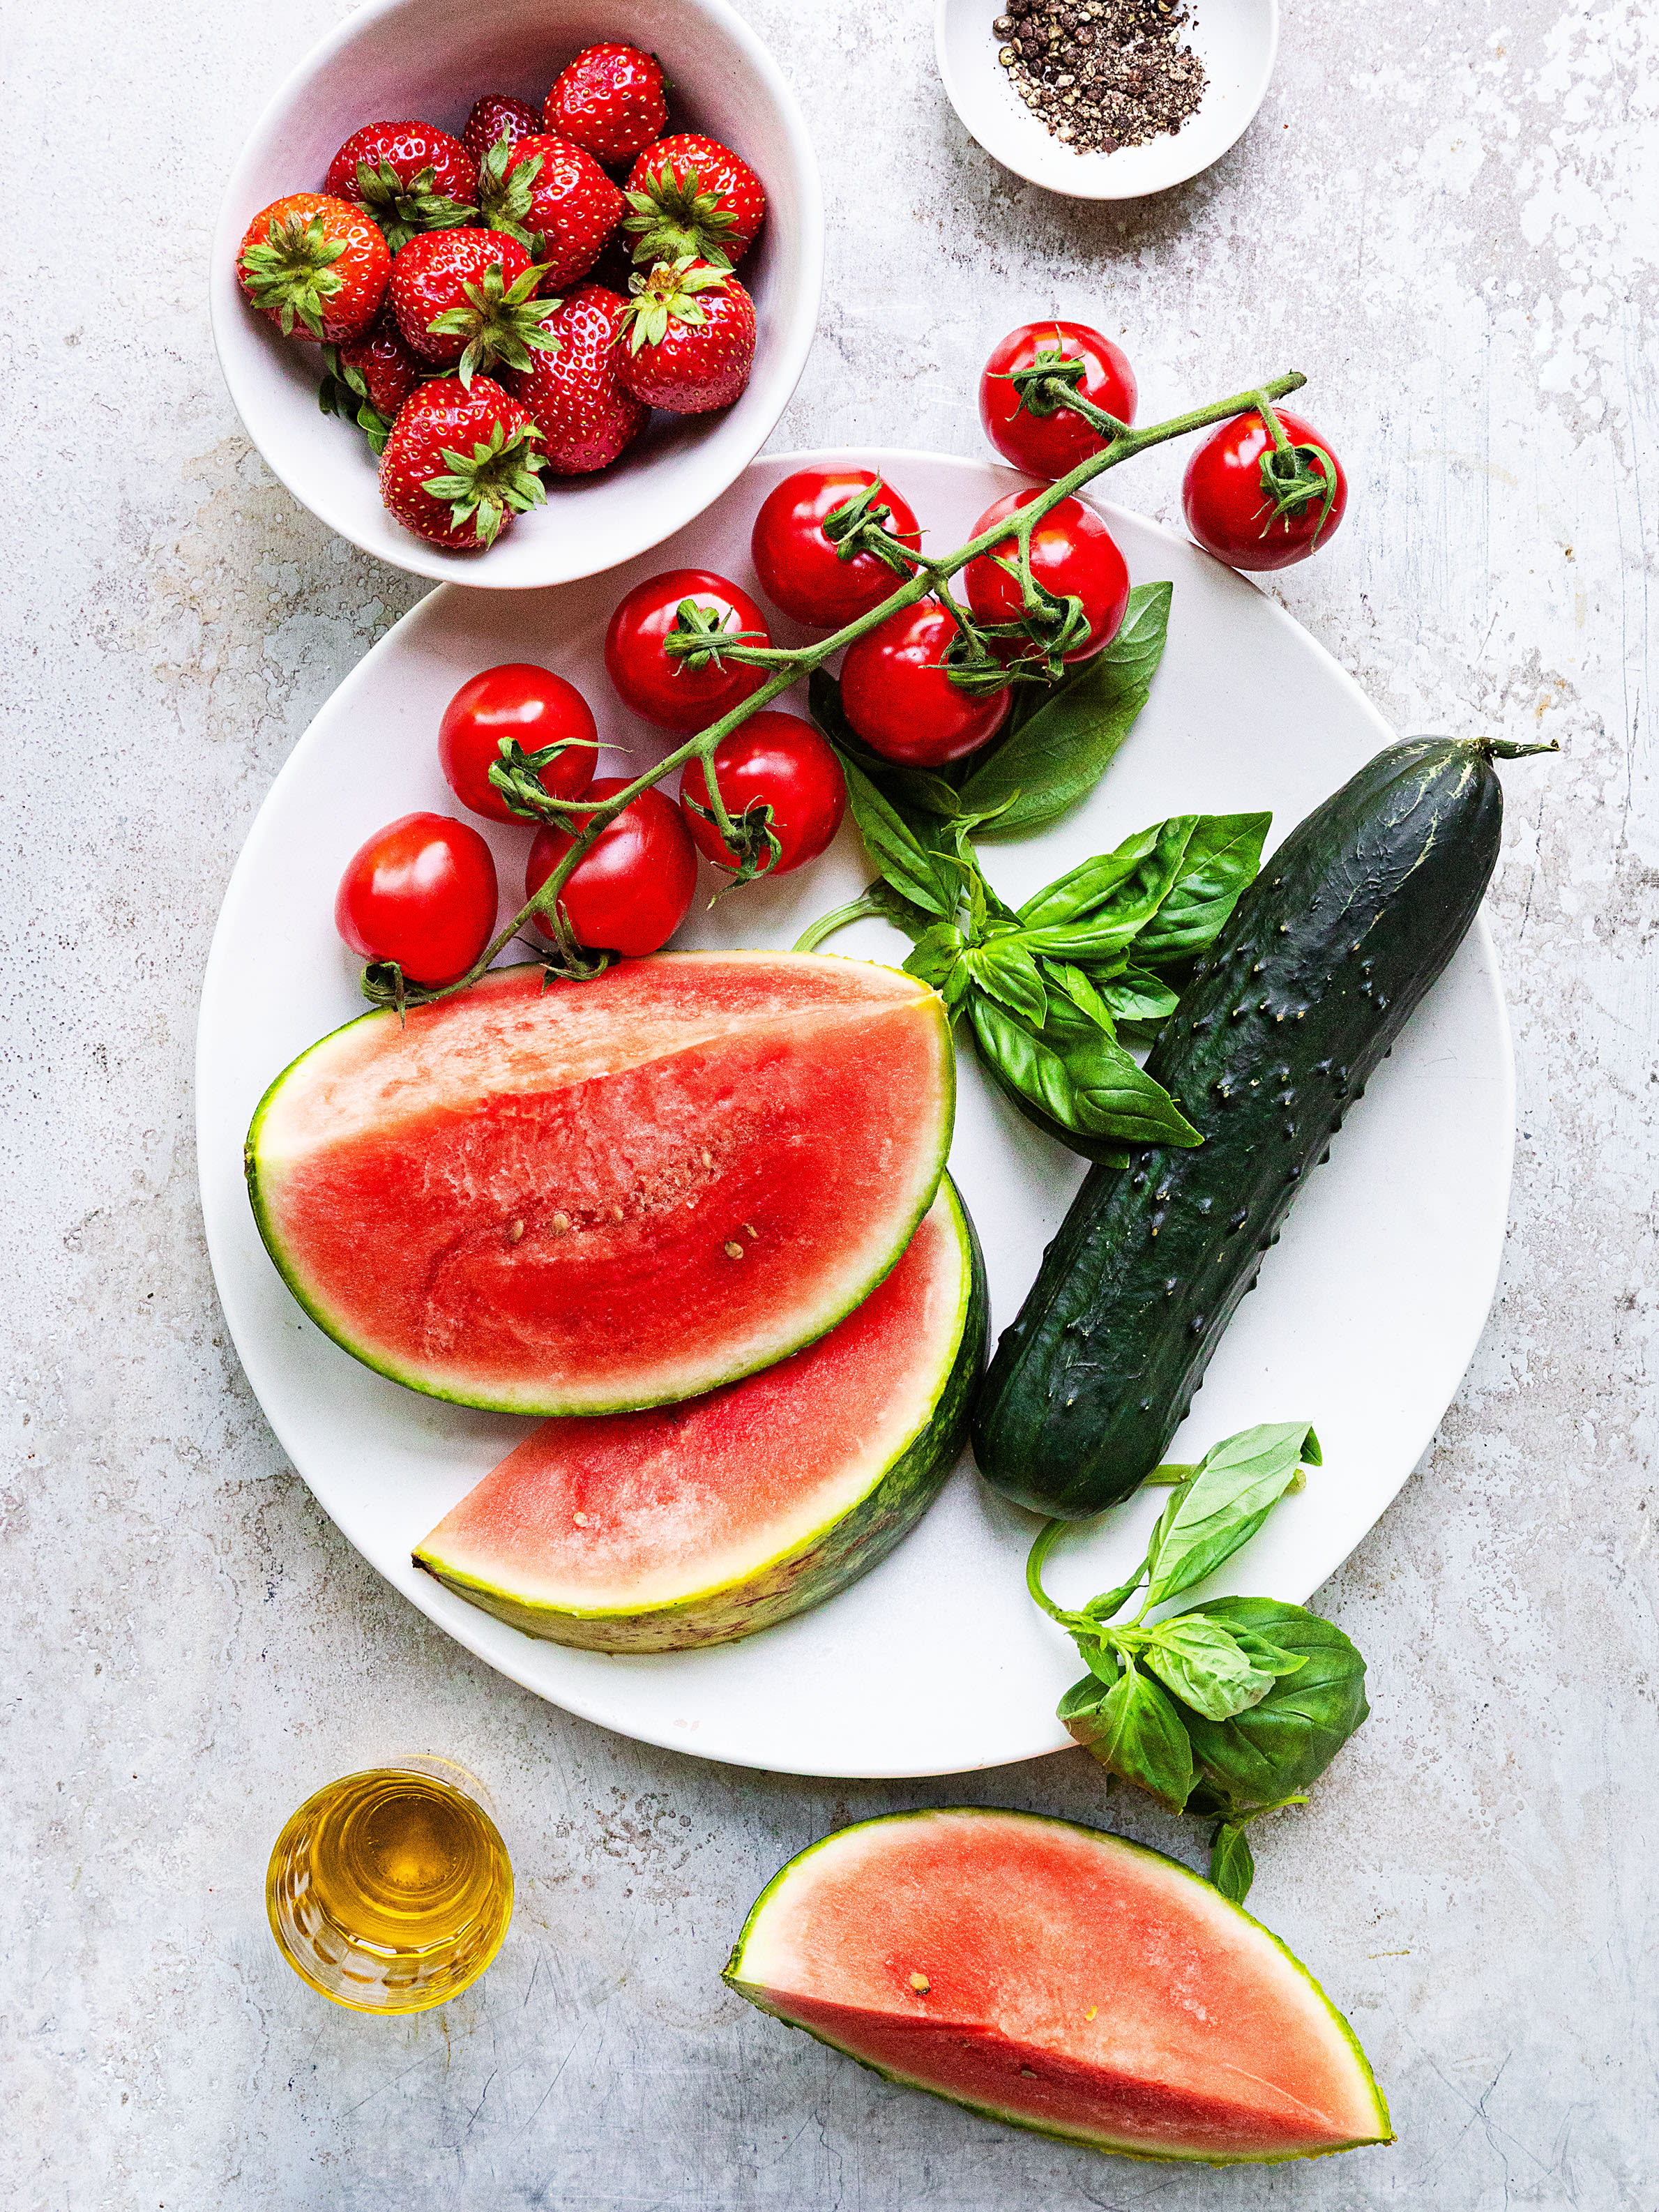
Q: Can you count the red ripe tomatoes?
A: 10